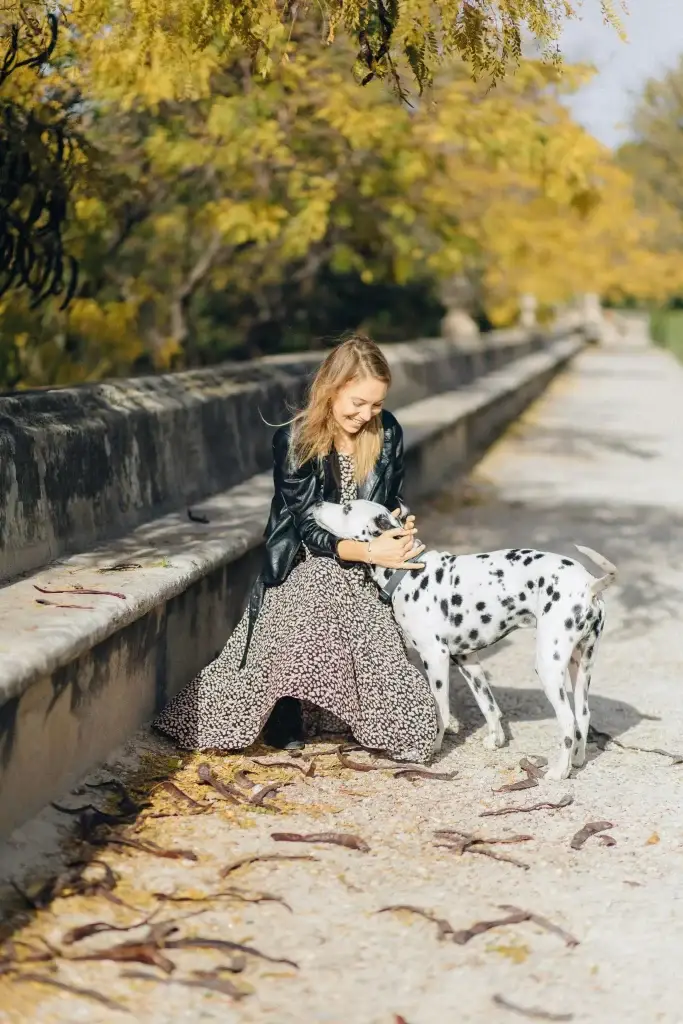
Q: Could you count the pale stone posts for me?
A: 3